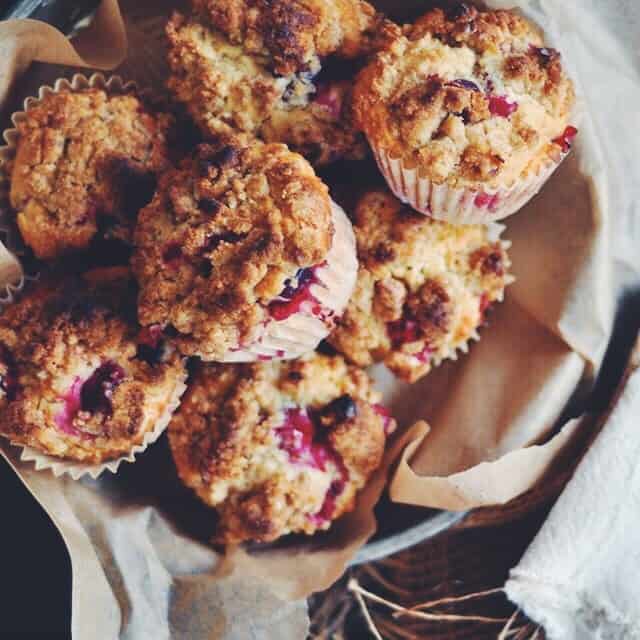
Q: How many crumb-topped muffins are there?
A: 7